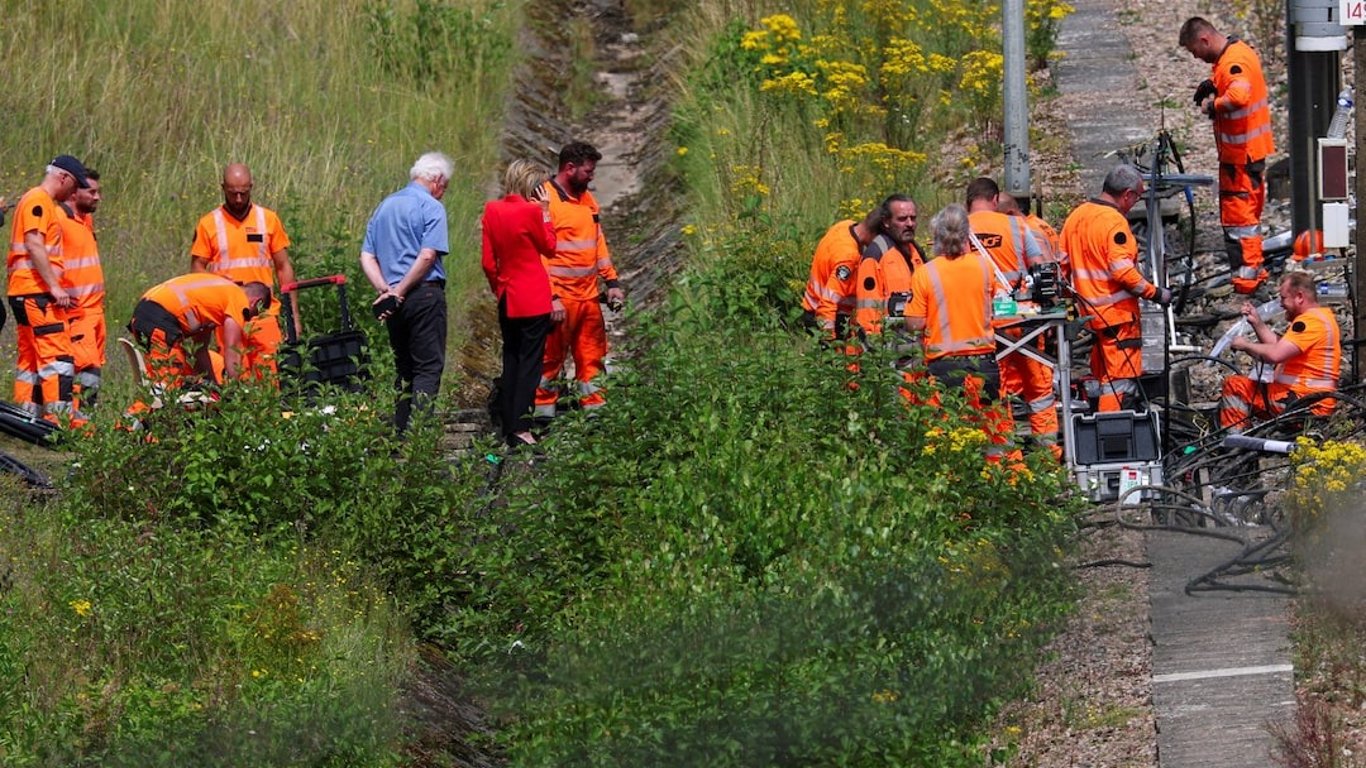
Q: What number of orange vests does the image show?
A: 13